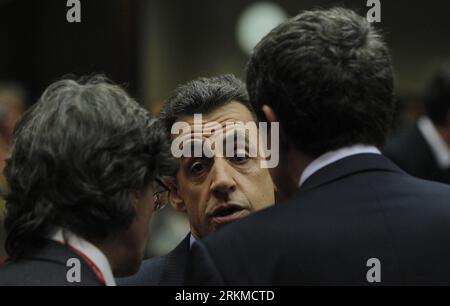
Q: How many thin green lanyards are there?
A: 0